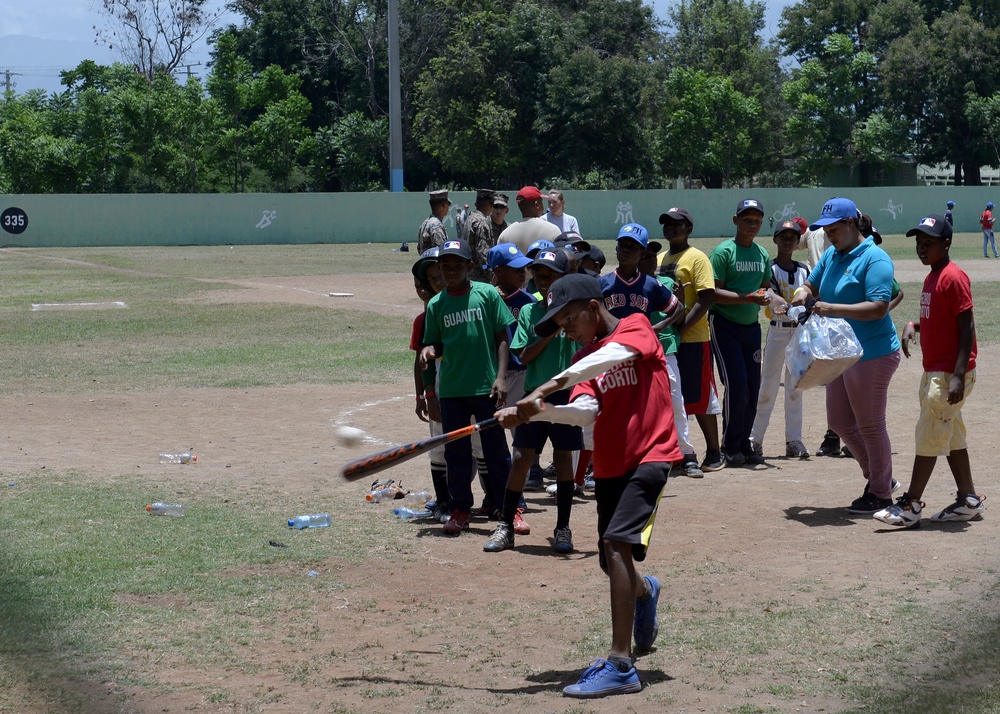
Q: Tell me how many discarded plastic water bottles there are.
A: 6